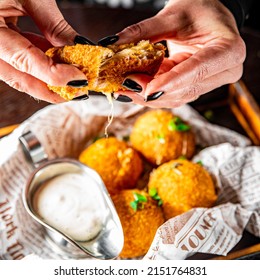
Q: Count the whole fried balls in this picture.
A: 4